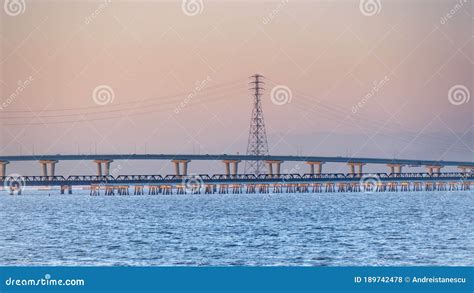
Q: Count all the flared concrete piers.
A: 11